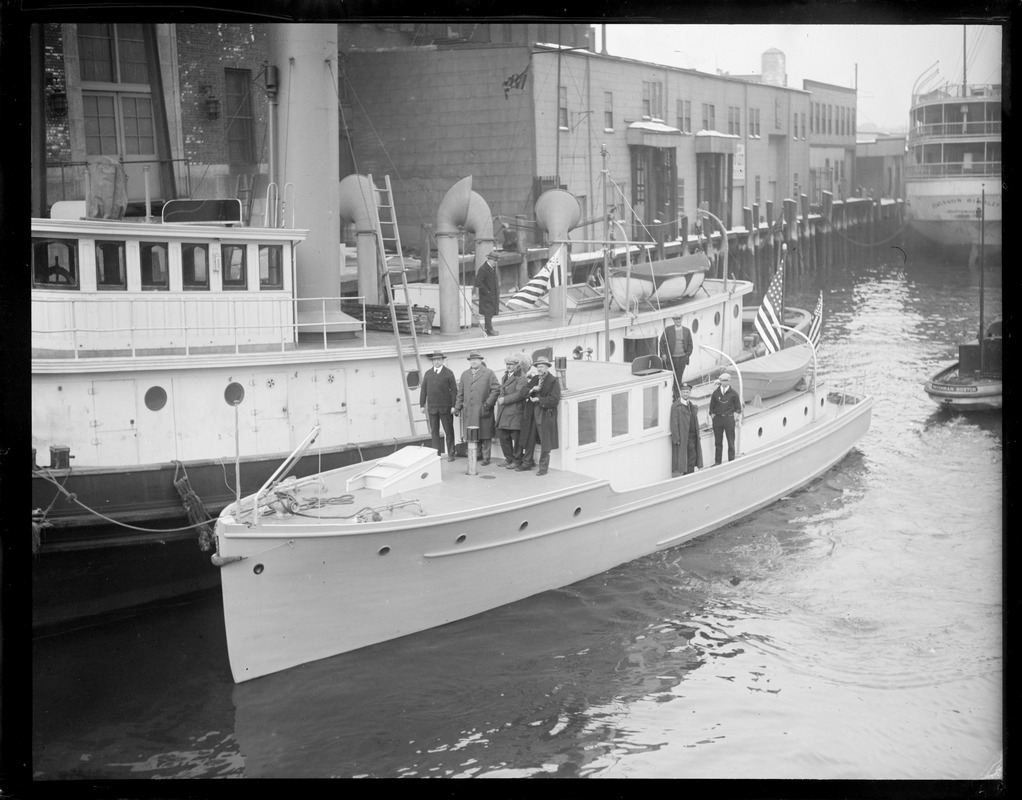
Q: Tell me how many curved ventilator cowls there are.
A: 4